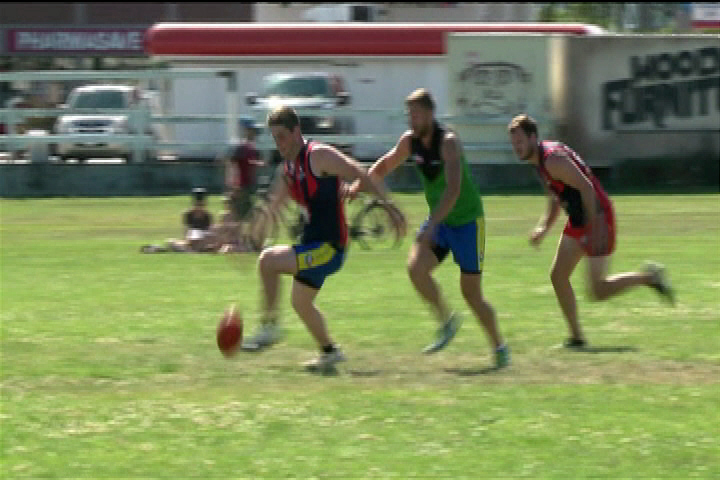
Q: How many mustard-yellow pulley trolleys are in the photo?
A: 0